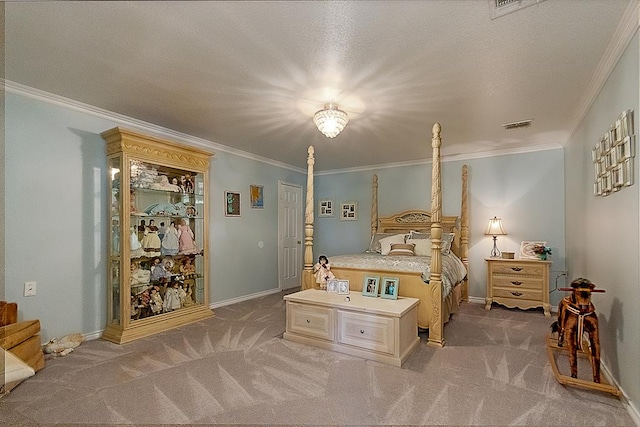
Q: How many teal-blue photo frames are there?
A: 2